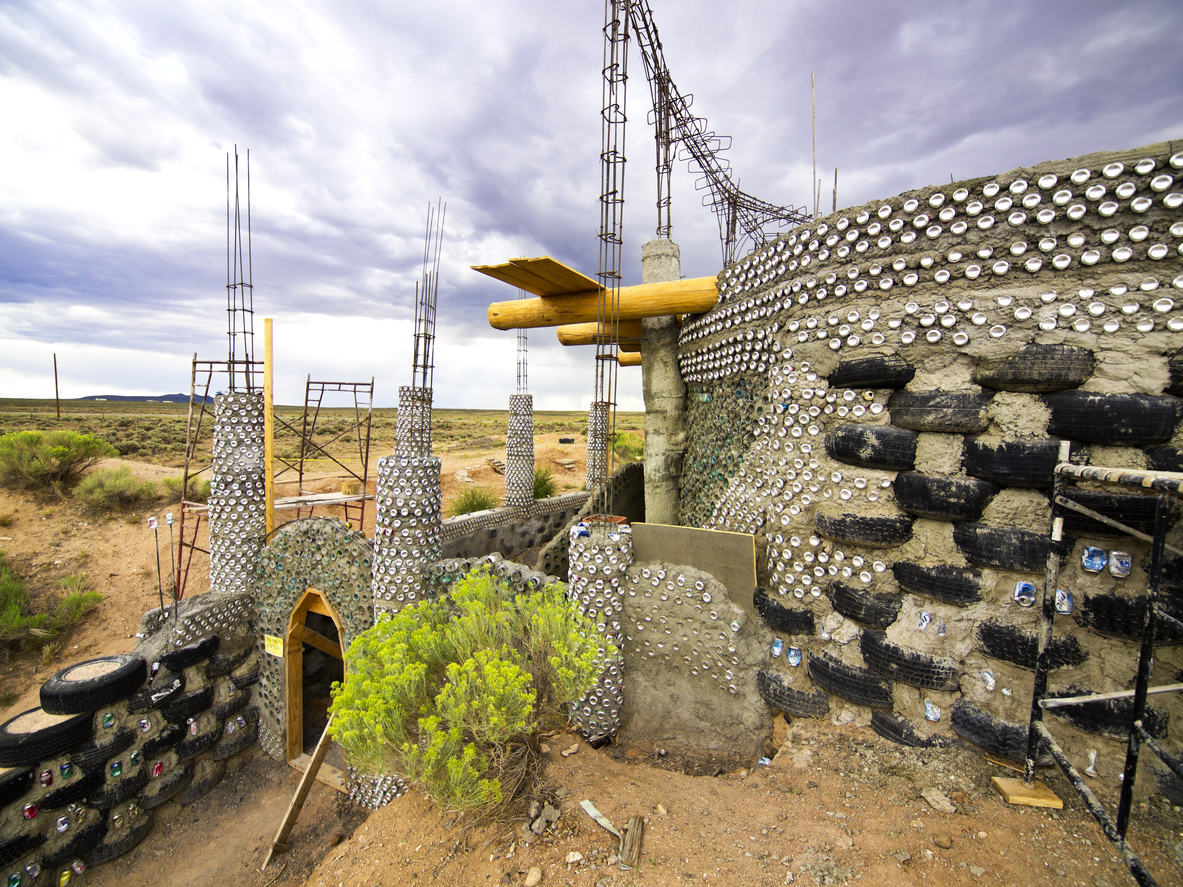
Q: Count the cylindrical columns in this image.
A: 6